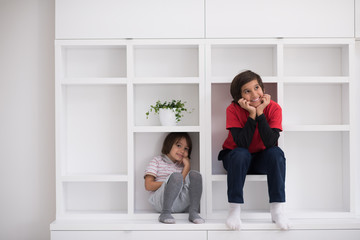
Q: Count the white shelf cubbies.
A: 12